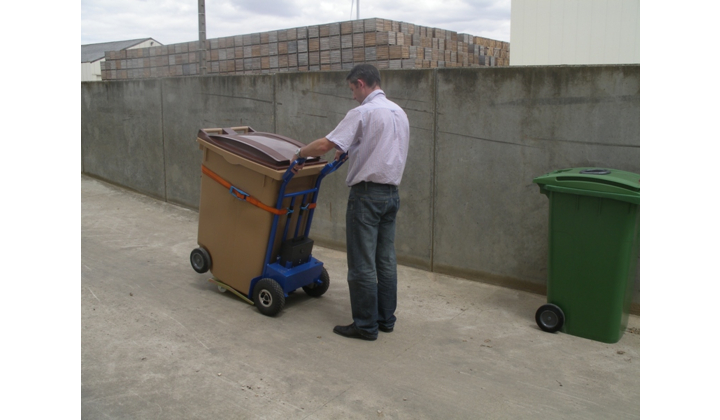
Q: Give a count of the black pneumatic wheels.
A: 2